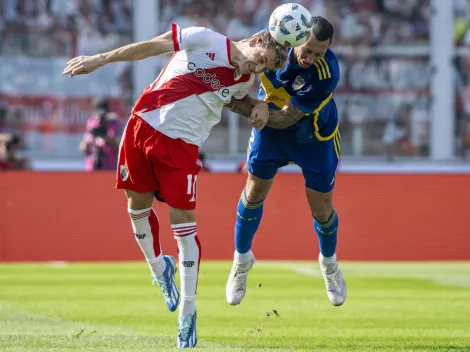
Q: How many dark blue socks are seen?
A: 2